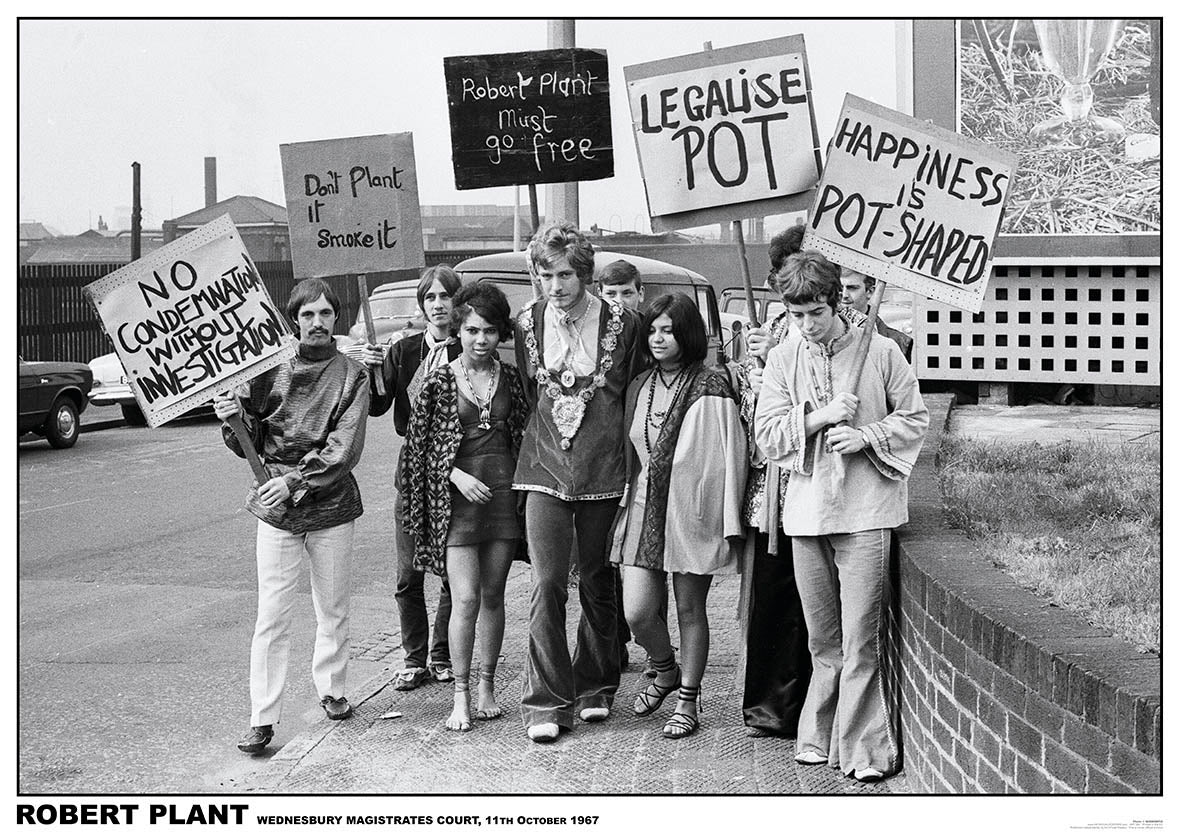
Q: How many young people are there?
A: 9